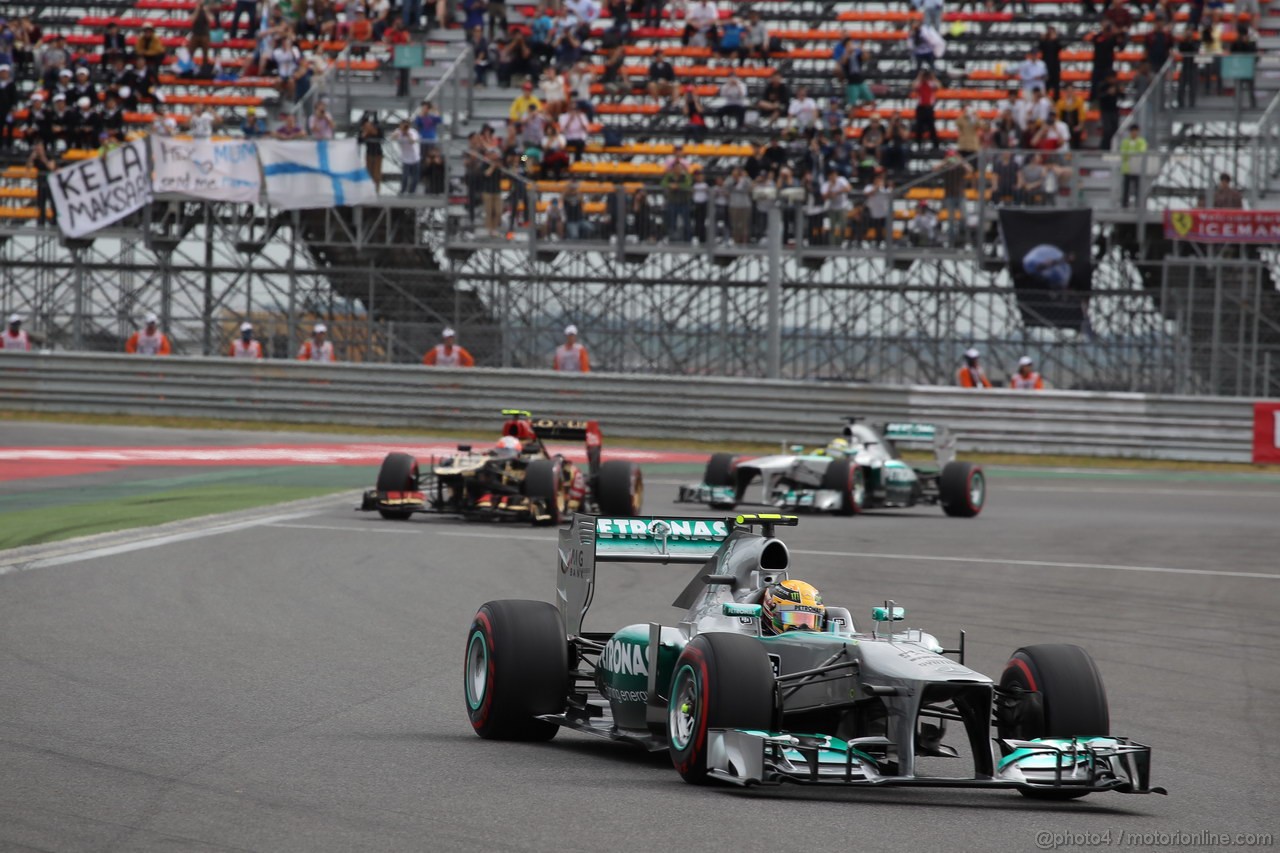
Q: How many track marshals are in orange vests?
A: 8